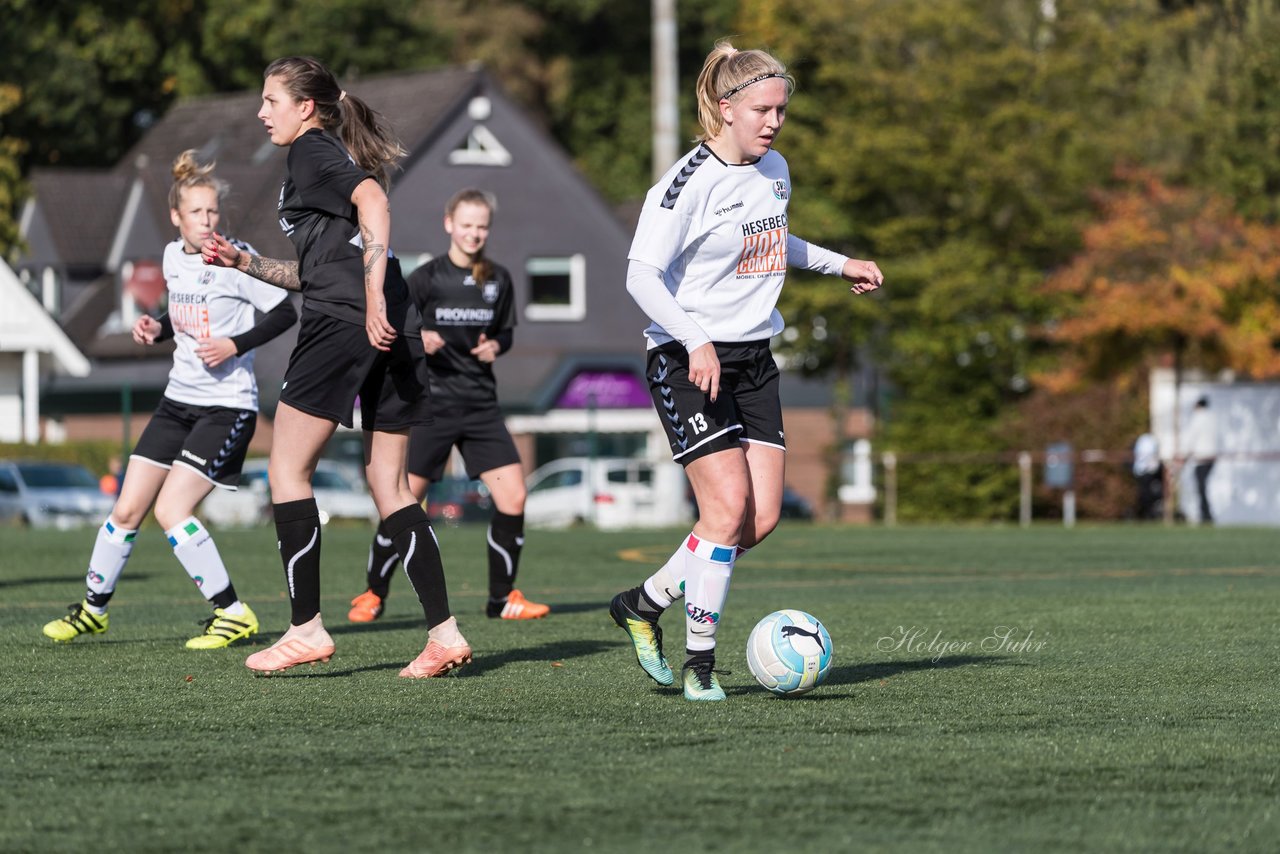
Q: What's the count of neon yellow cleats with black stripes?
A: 2